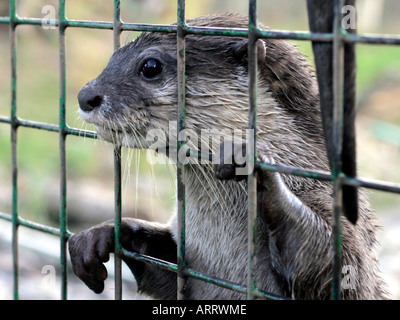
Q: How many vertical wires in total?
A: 6